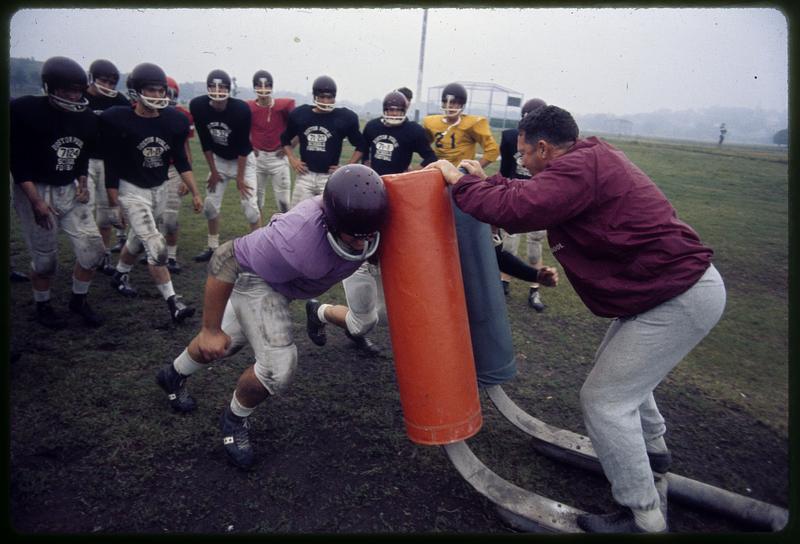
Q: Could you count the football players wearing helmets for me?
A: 11